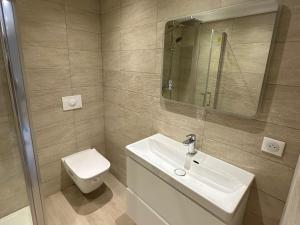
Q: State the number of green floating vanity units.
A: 0